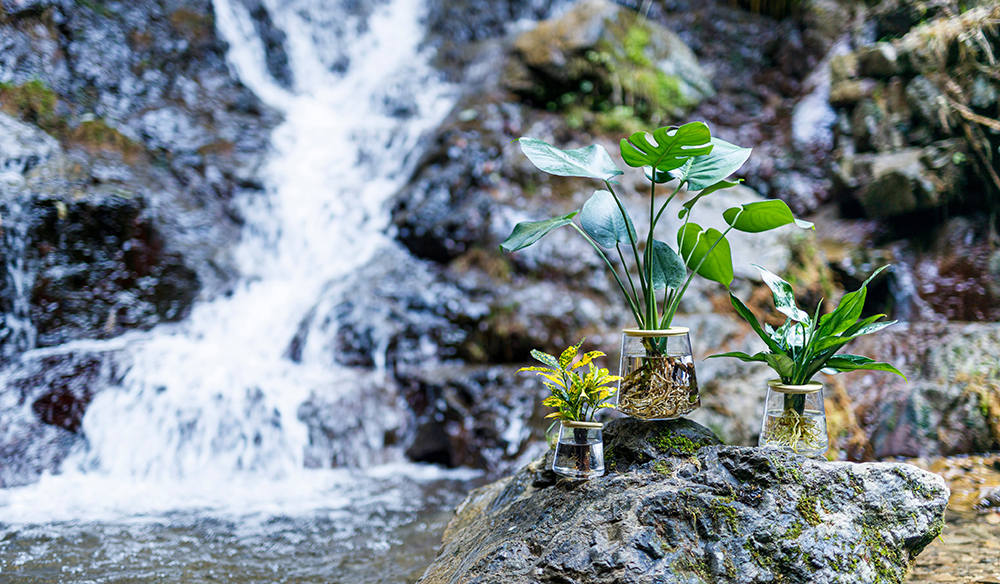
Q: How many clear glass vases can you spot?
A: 3